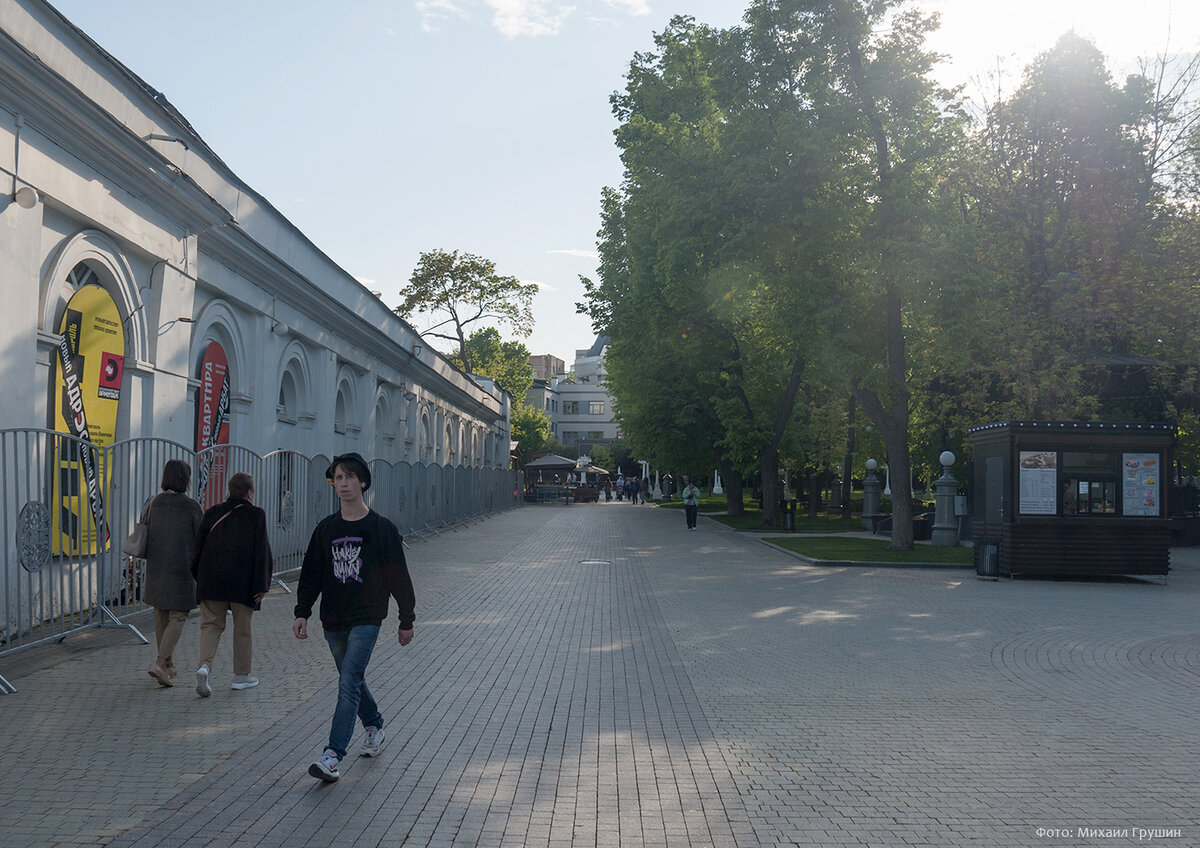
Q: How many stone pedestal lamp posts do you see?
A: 2